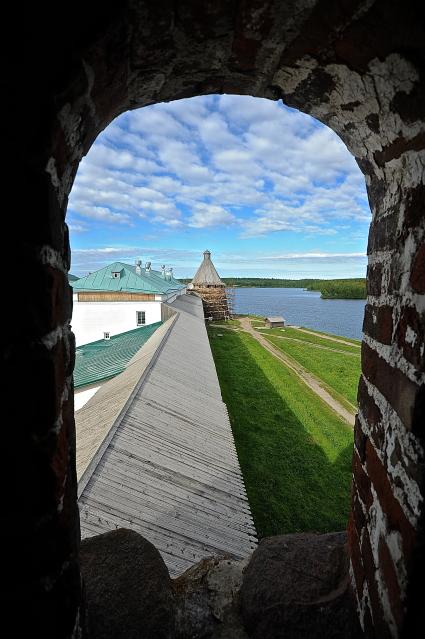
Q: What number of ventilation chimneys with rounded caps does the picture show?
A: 4